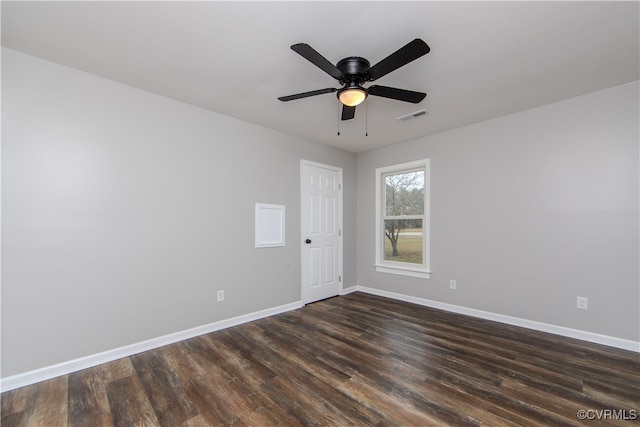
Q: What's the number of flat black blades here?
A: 5